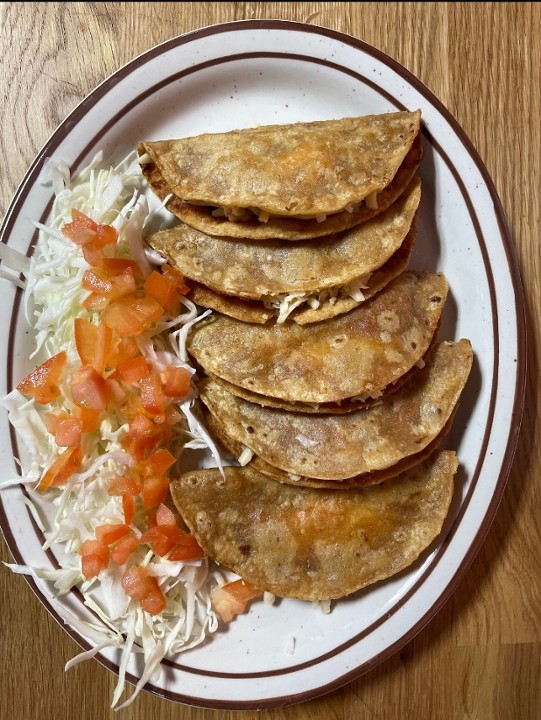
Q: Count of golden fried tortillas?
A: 5